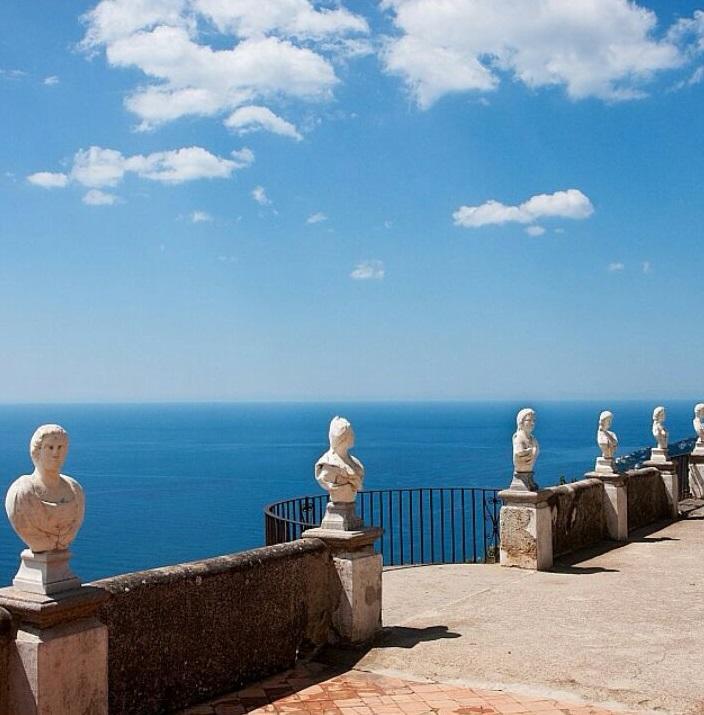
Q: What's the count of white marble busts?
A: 6